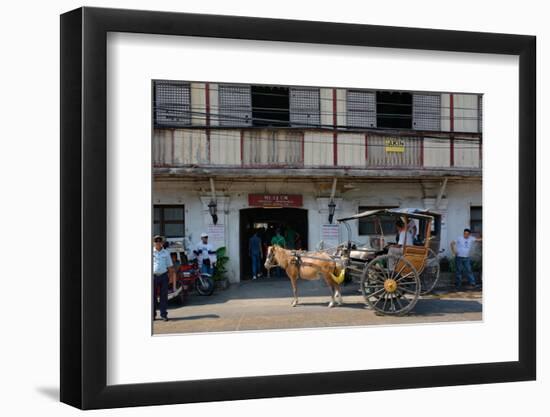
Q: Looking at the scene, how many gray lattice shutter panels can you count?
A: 5